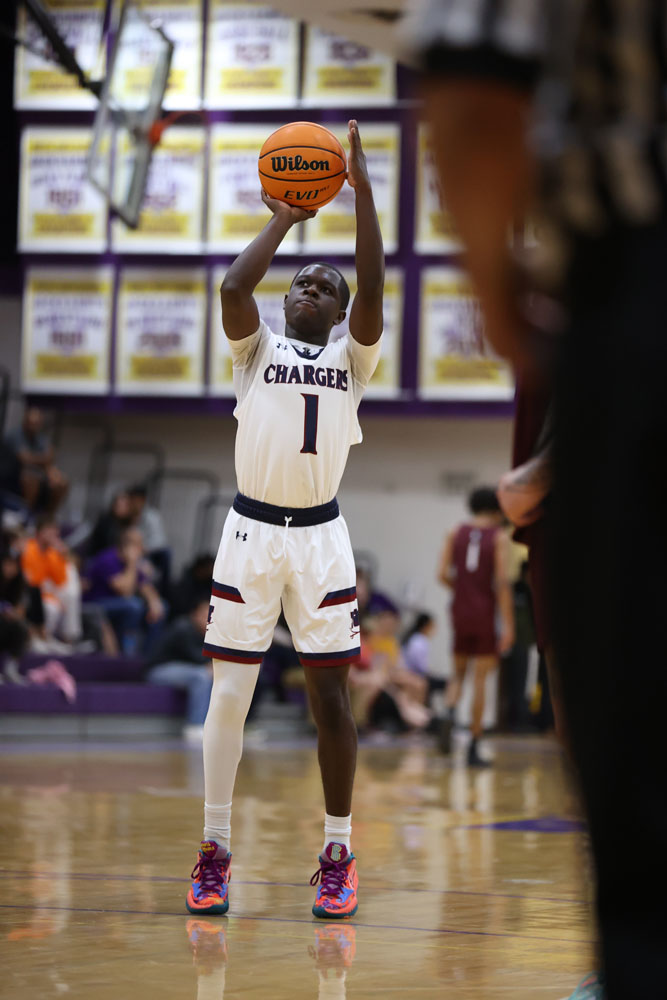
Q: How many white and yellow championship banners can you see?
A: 14